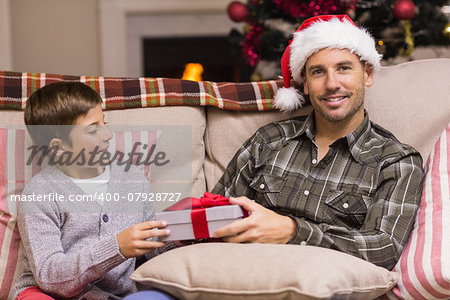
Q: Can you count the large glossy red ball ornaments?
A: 2